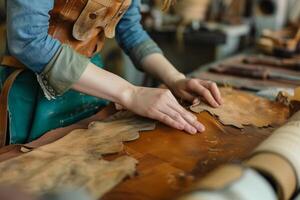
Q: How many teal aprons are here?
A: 1